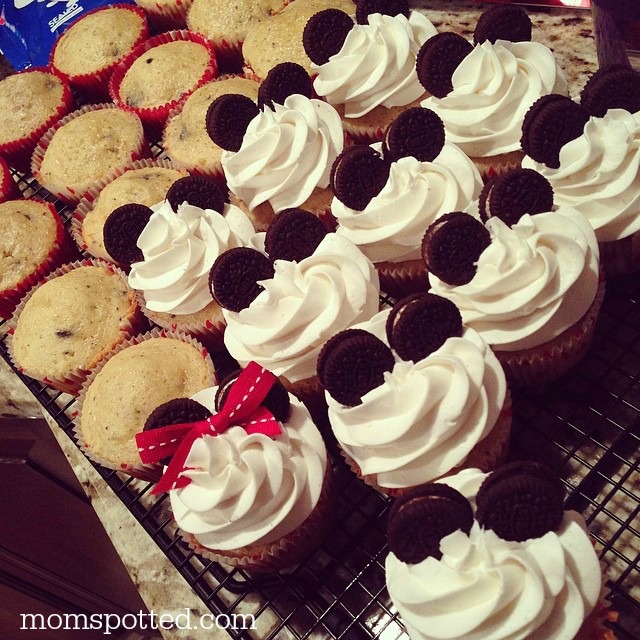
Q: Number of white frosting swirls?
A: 11